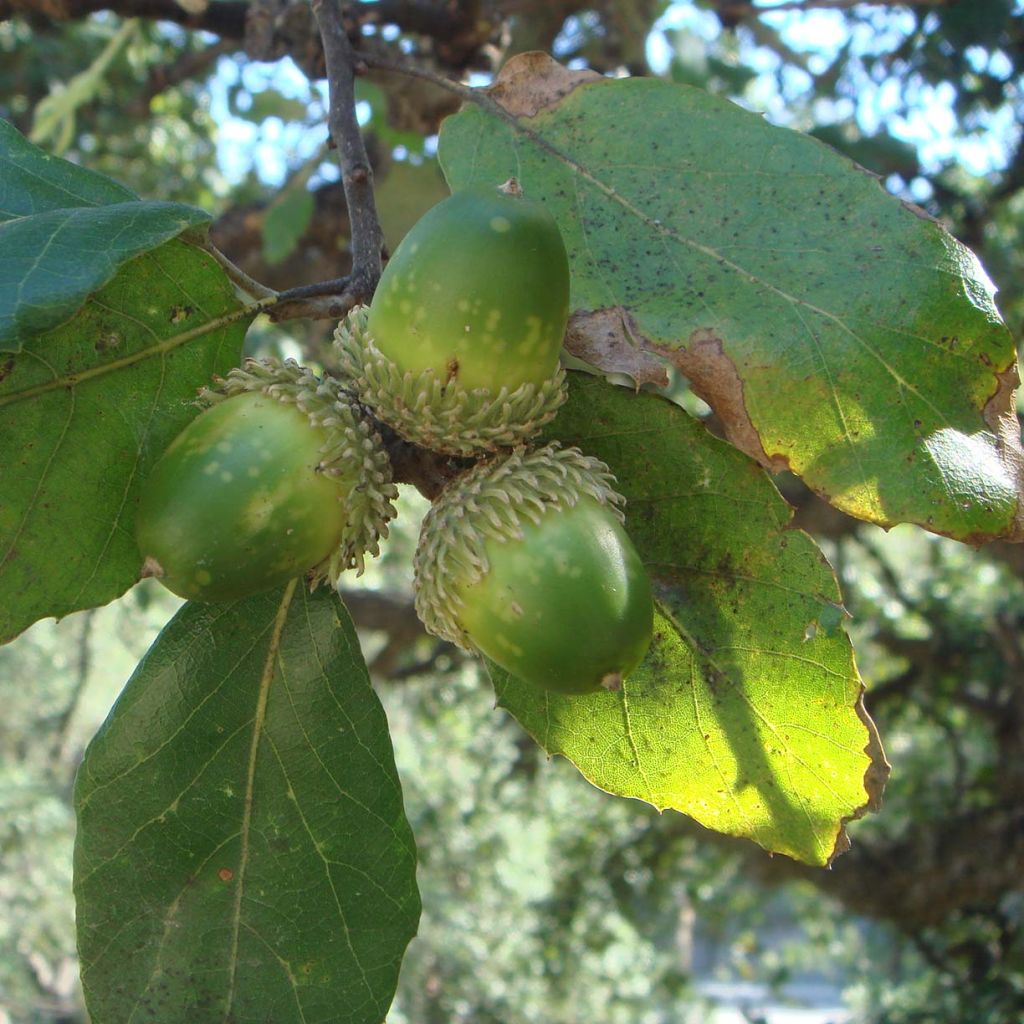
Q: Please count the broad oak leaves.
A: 5